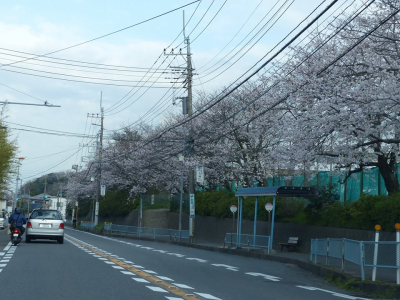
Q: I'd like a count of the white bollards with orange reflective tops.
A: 2